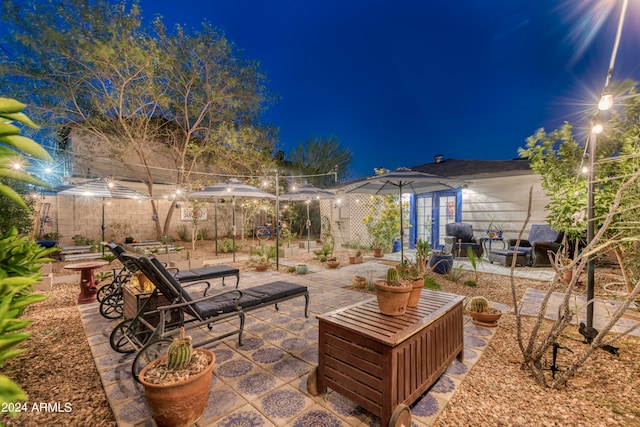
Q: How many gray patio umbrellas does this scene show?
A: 4